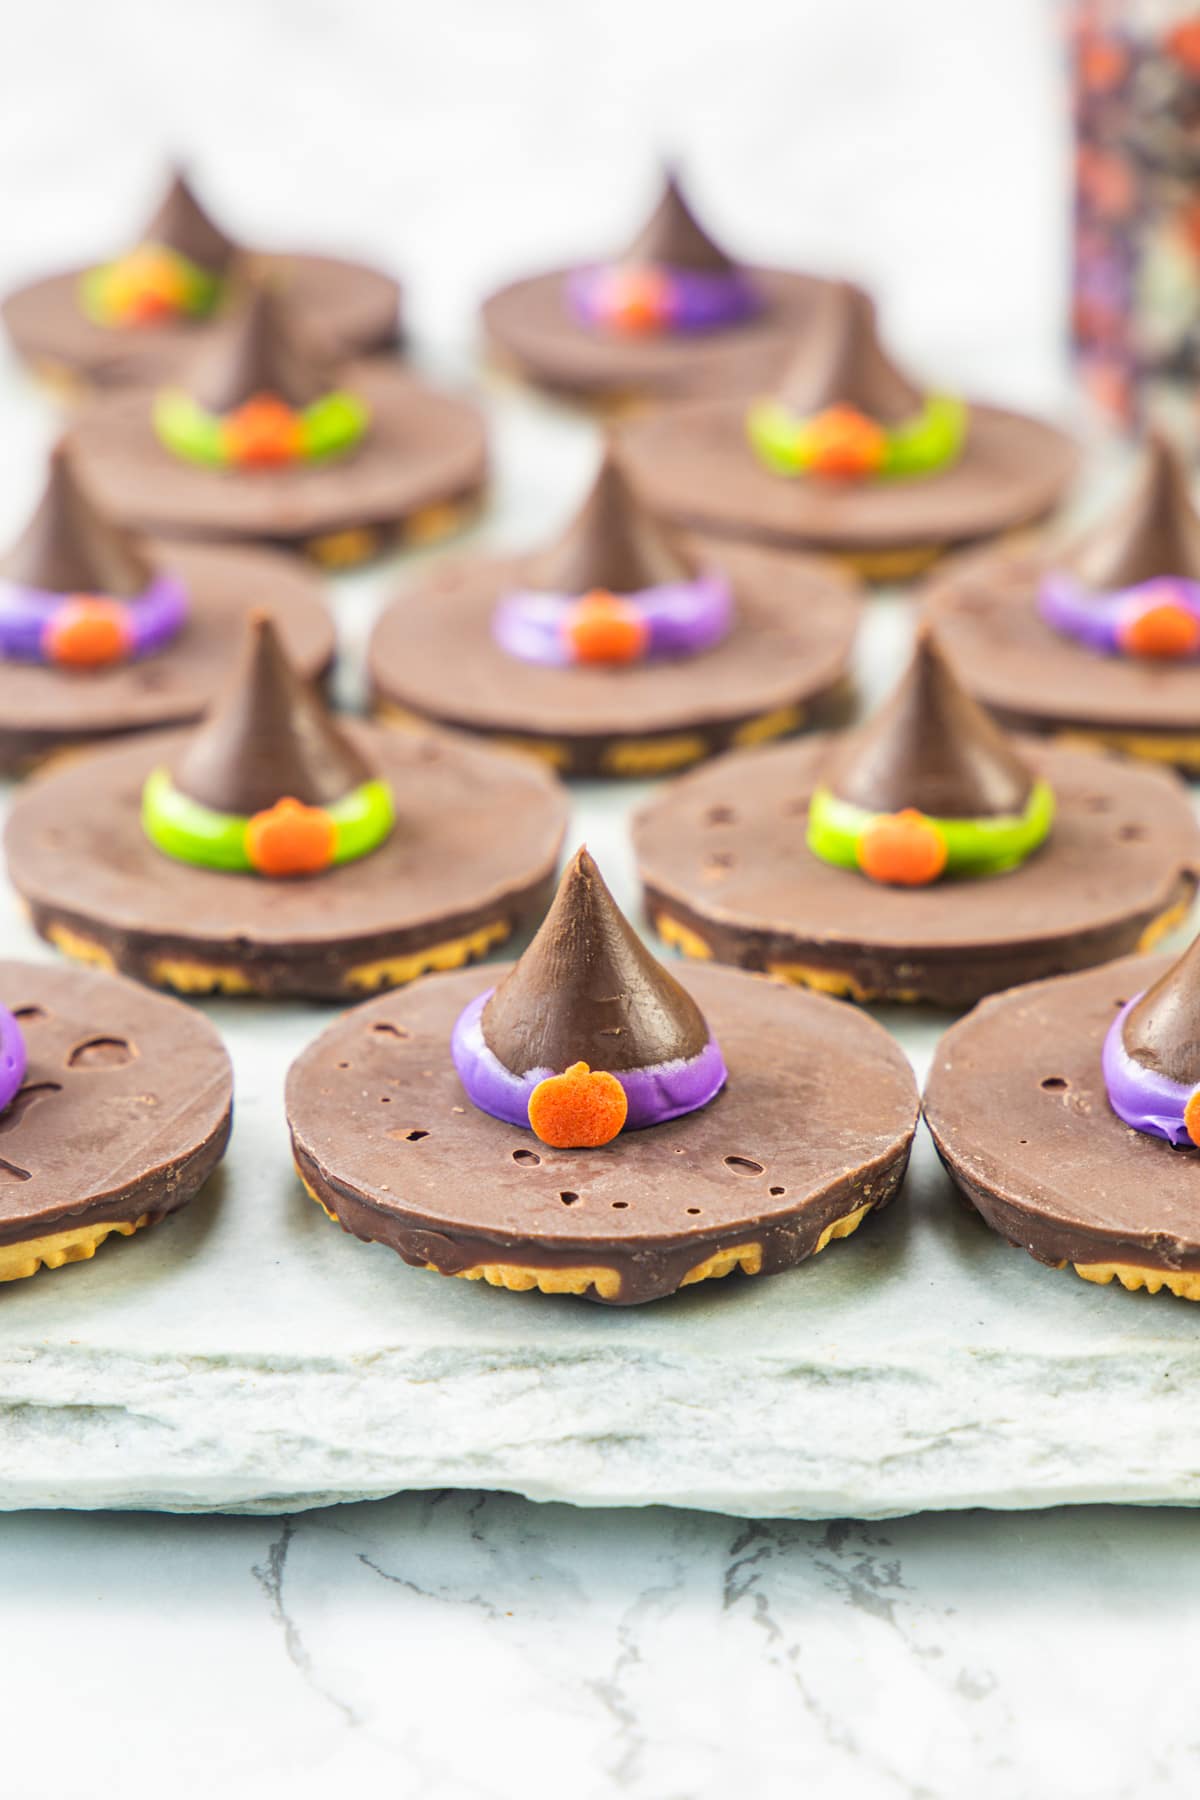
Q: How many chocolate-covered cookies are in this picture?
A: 12